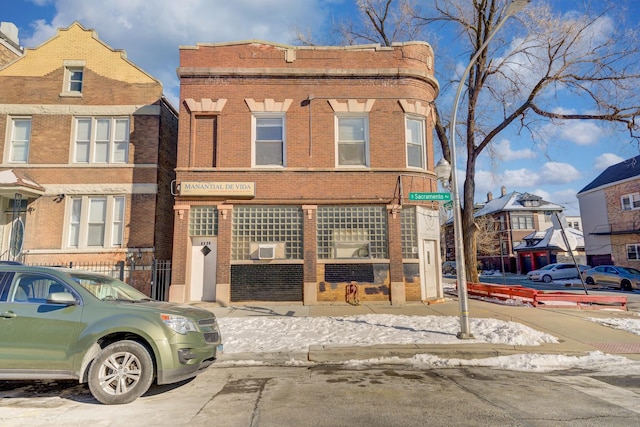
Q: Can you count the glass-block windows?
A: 4